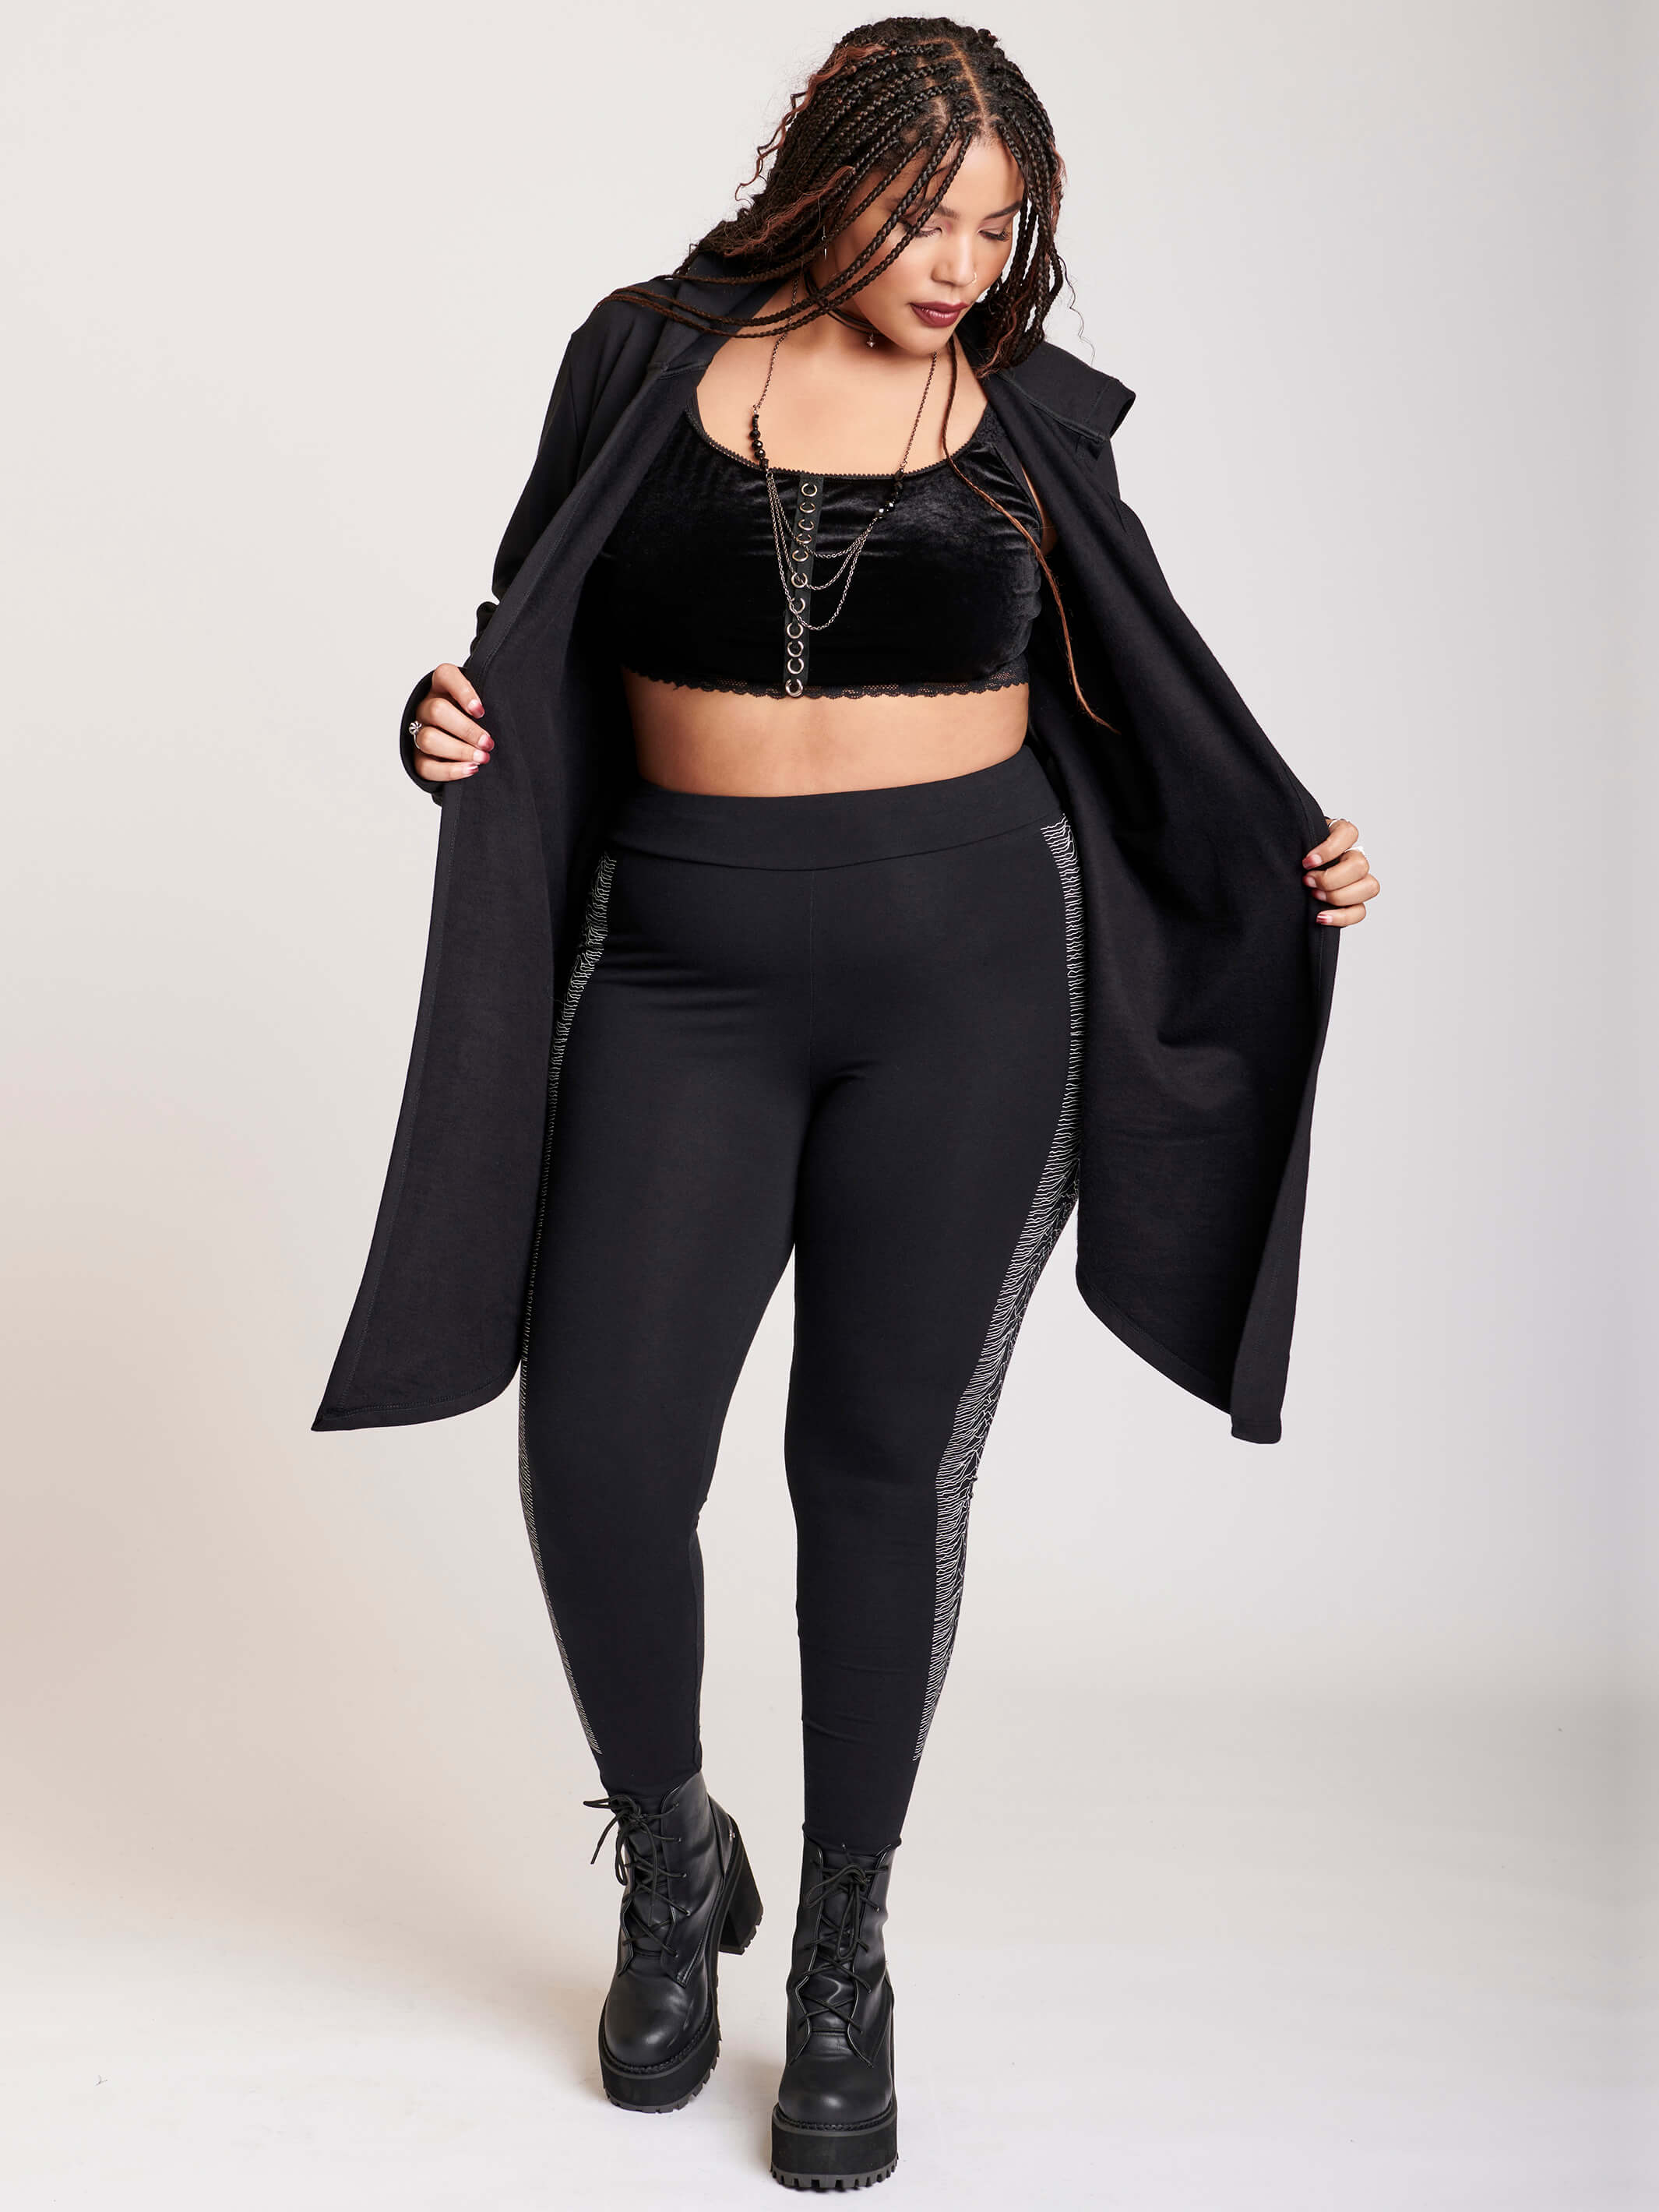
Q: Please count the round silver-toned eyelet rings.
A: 11